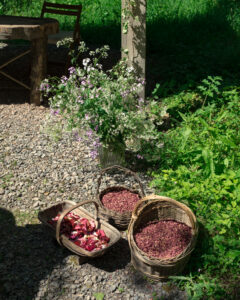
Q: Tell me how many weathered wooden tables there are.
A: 1